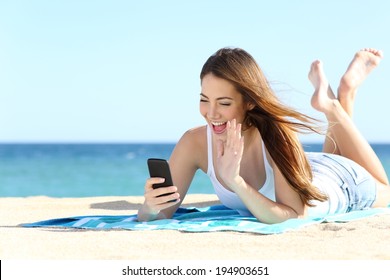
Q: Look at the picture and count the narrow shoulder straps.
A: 2